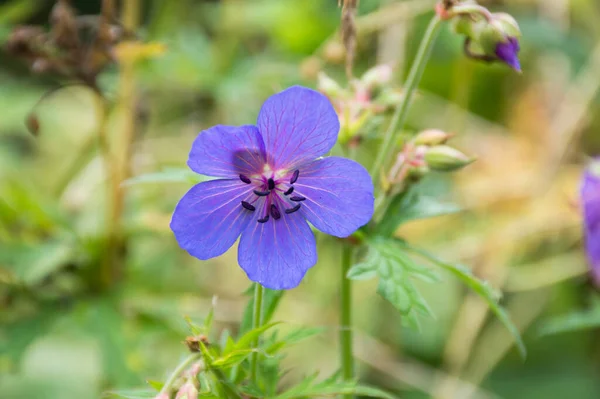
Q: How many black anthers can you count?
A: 10